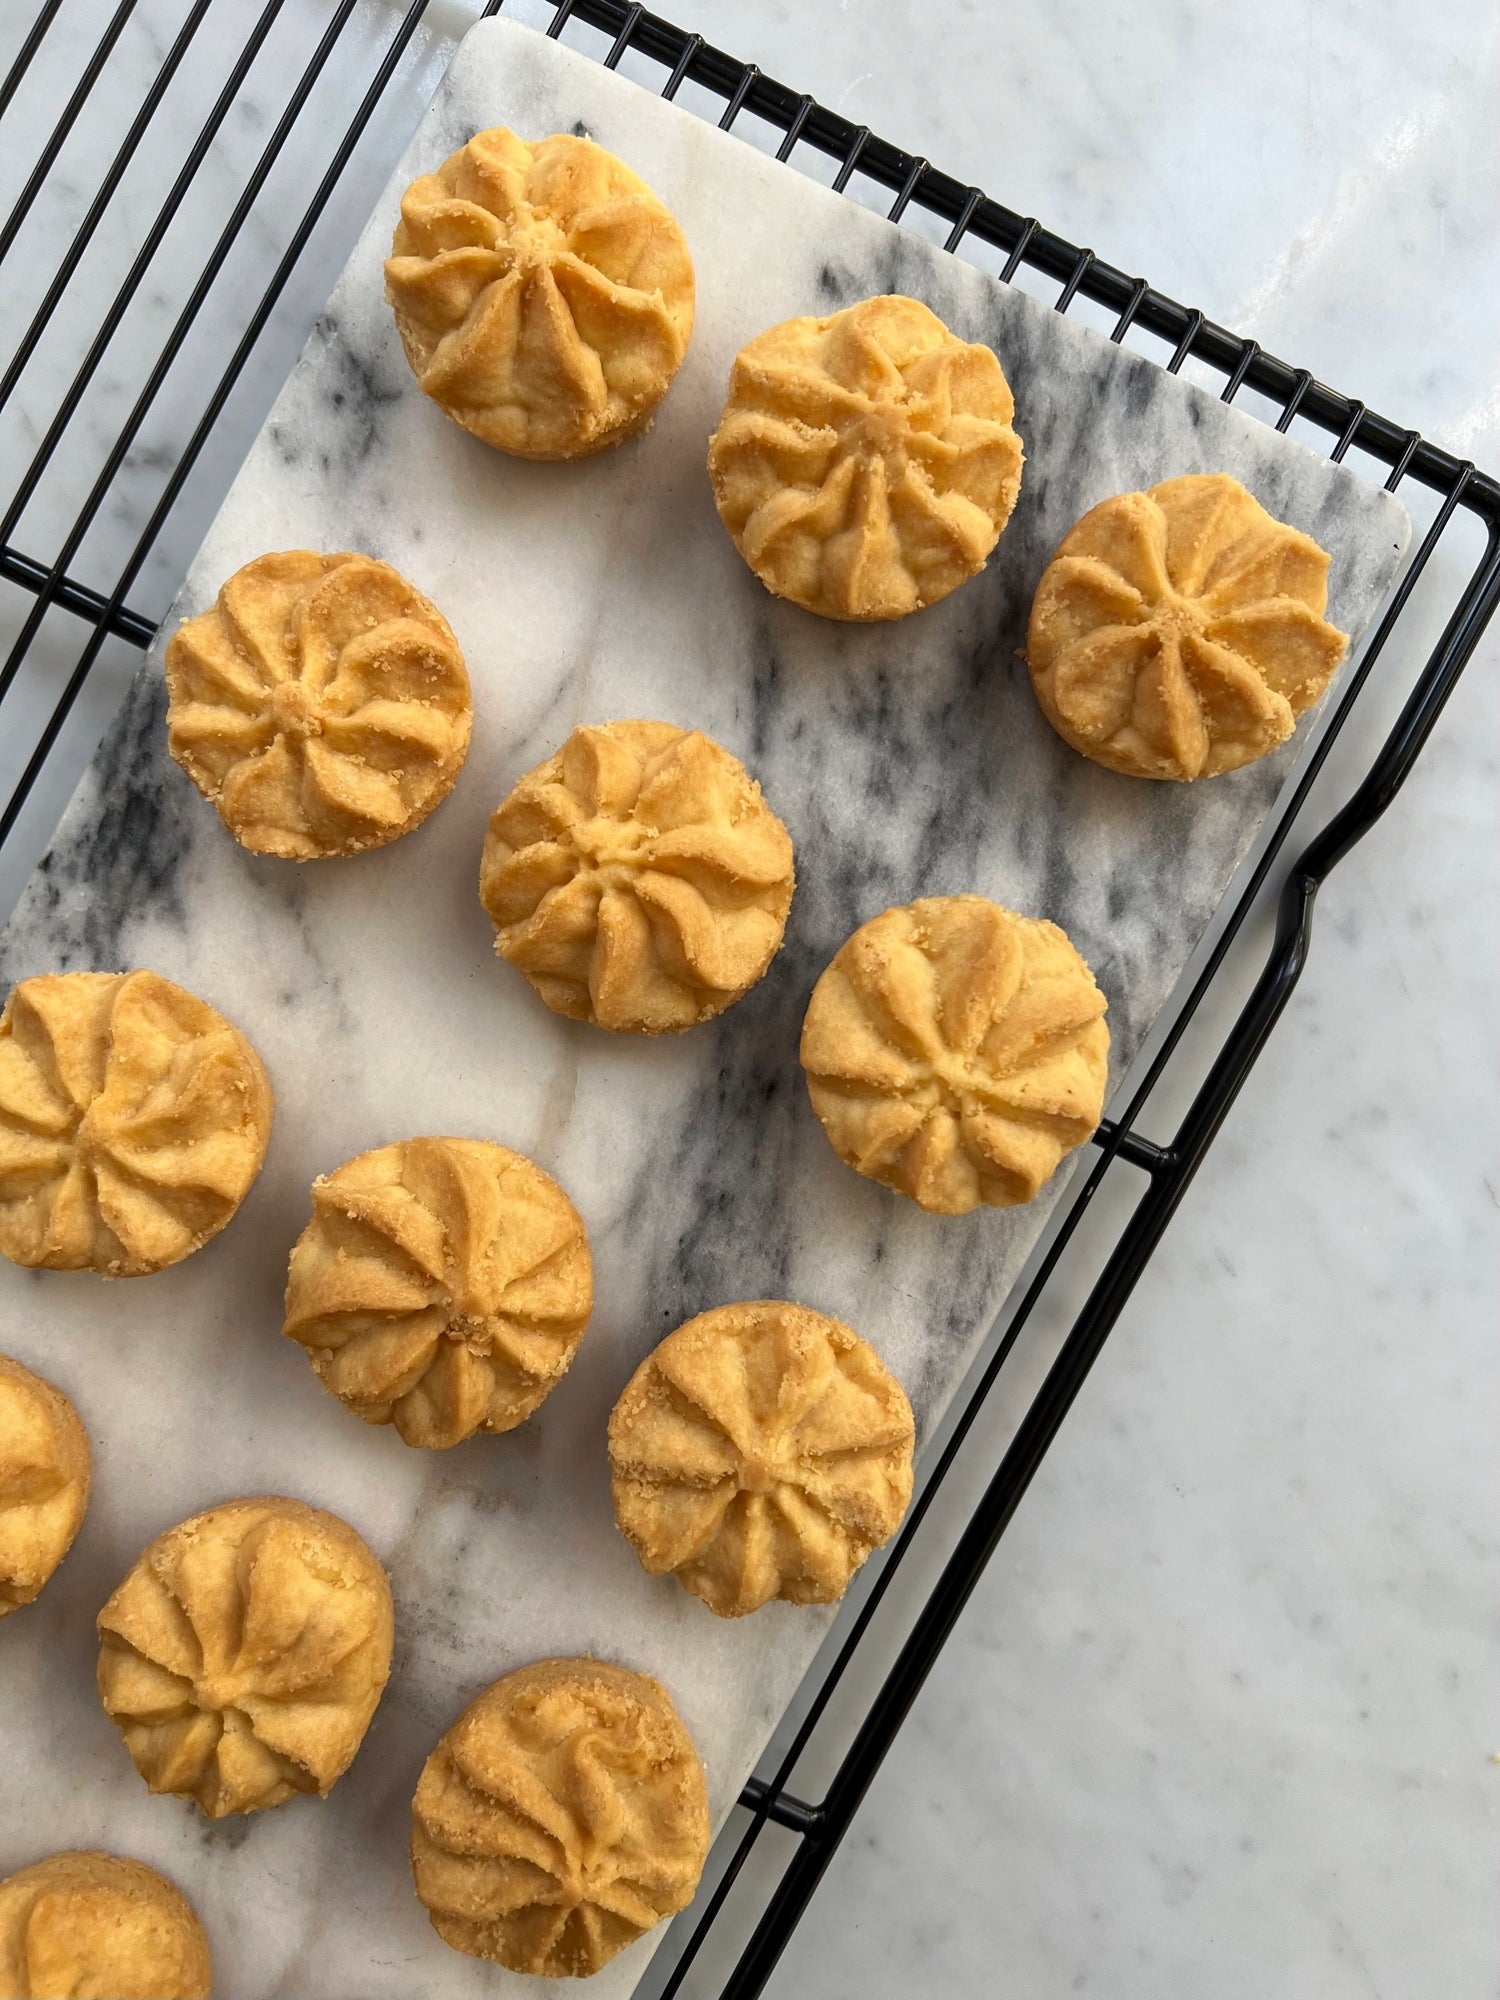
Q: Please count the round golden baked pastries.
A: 13